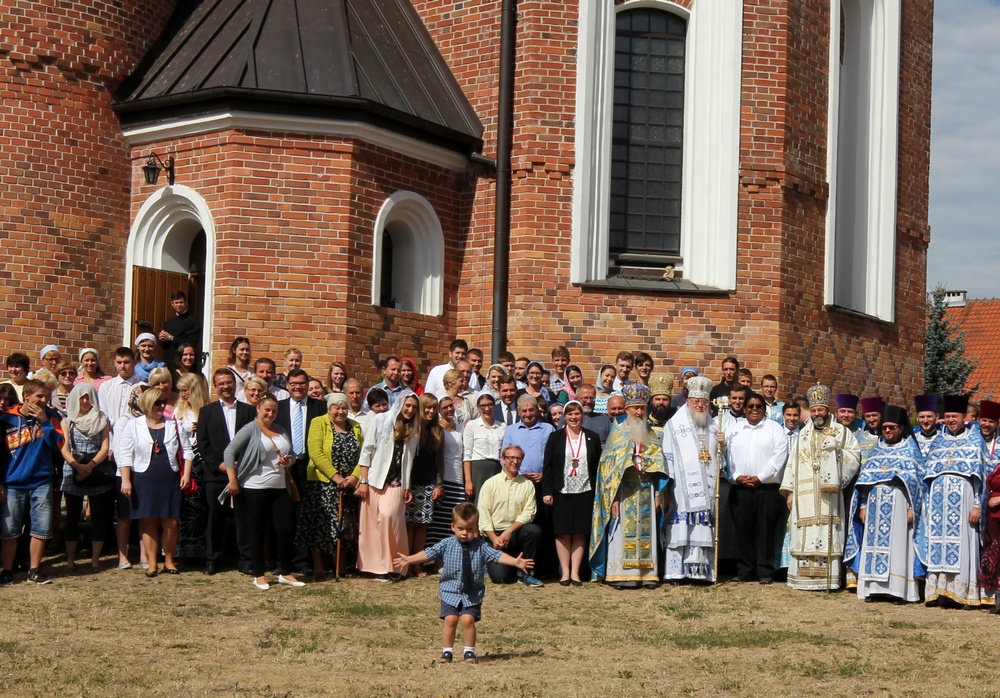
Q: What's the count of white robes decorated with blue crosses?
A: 1